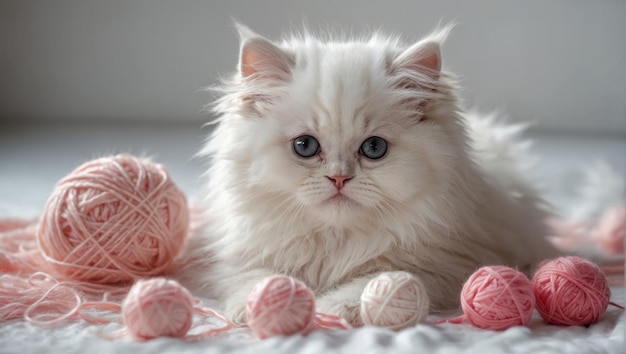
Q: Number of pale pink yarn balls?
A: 3